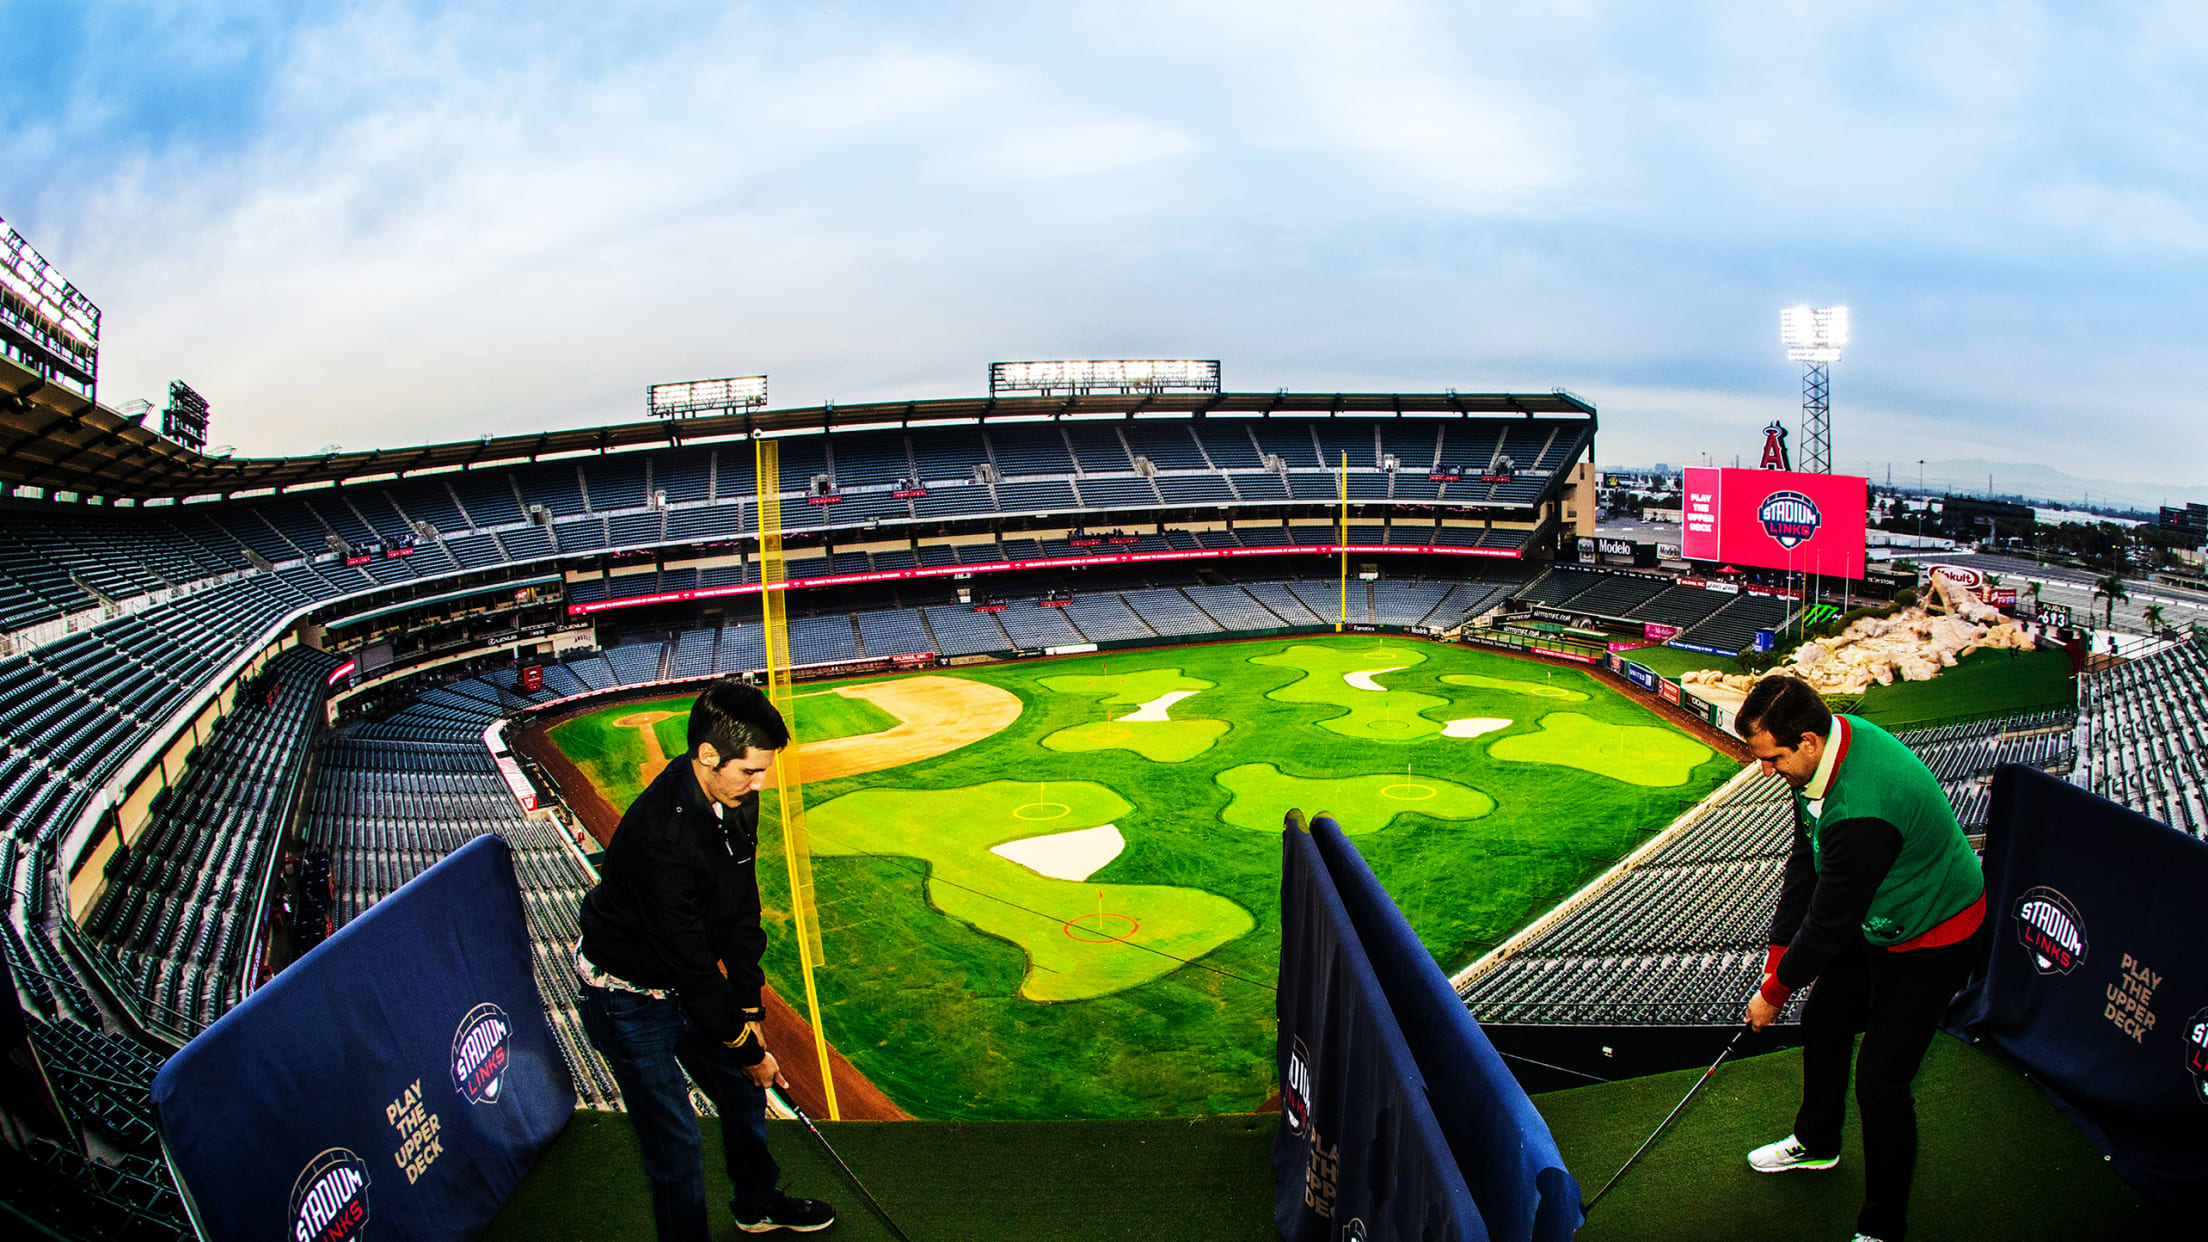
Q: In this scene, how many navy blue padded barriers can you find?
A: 4